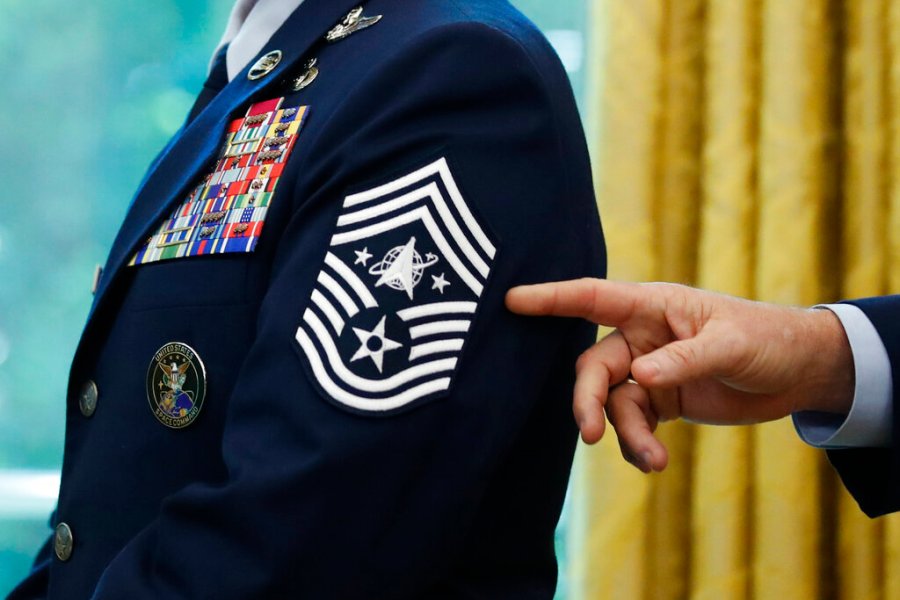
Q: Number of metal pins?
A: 4